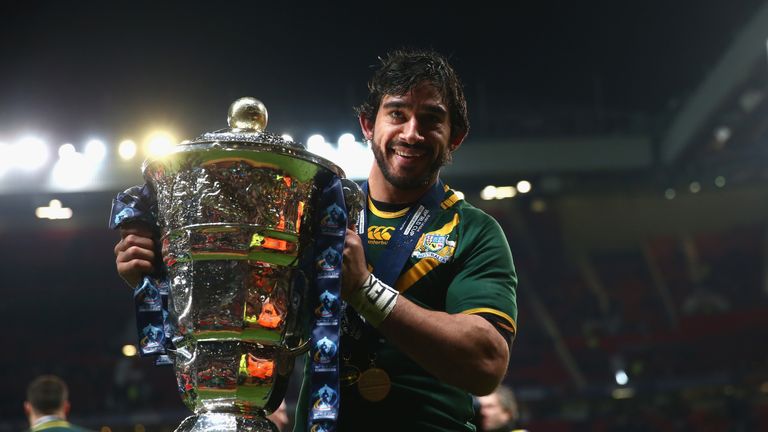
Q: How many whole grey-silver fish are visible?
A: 0